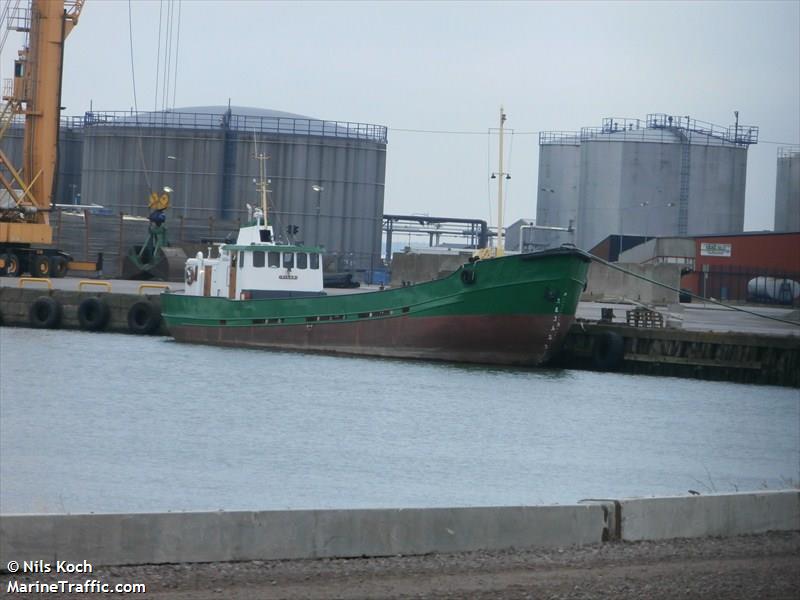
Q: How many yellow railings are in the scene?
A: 3